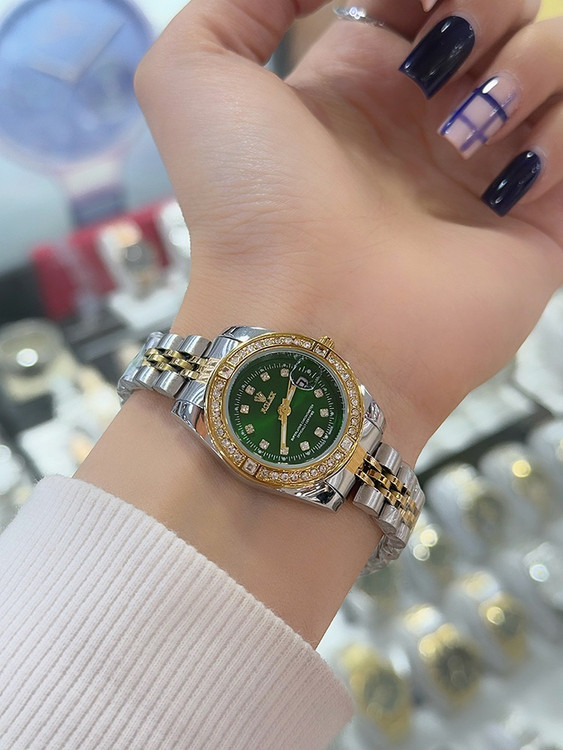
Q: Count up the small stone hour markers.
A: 11